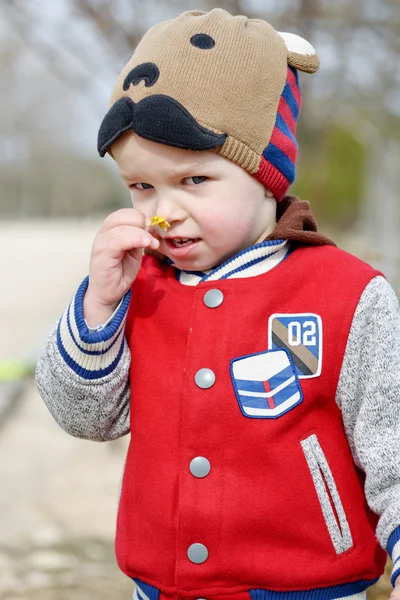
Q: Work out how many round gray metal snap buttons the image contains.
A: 4